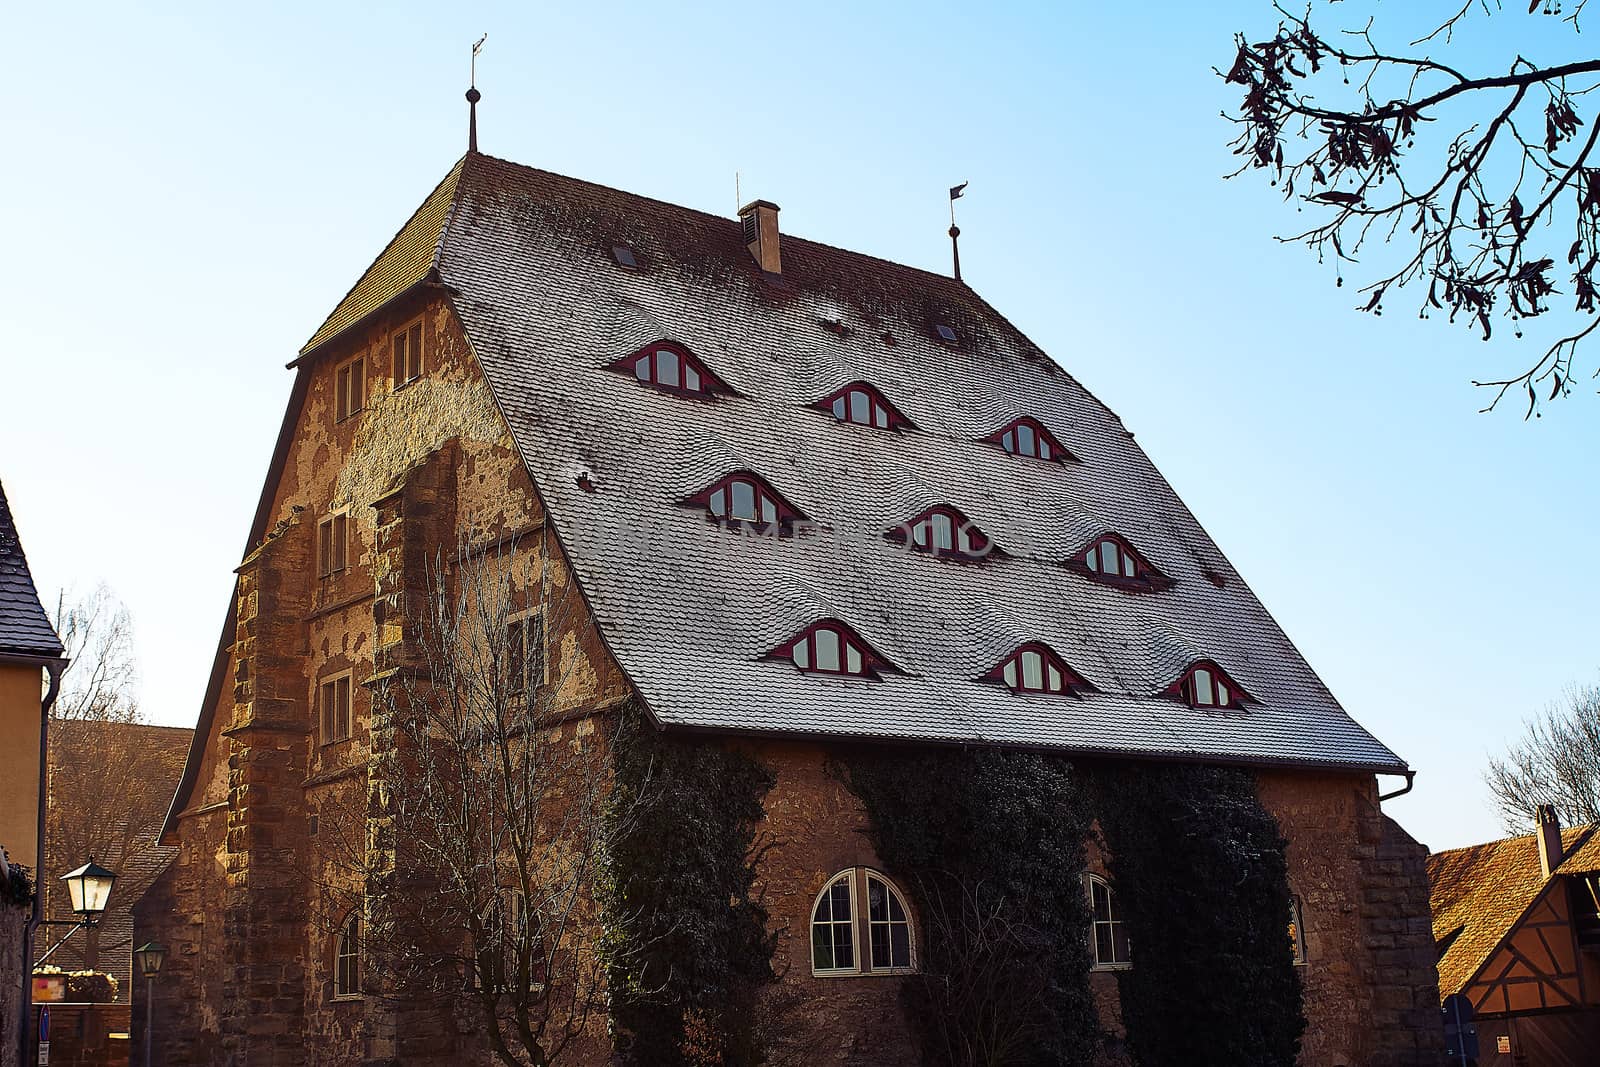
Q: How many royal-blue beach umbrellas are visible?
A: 0